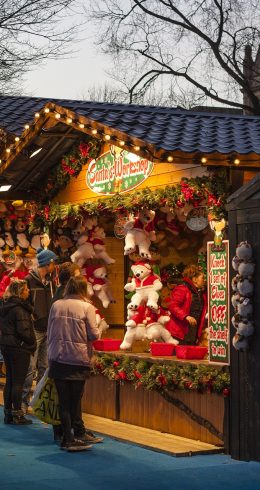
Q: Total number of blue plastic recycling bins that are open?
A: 0